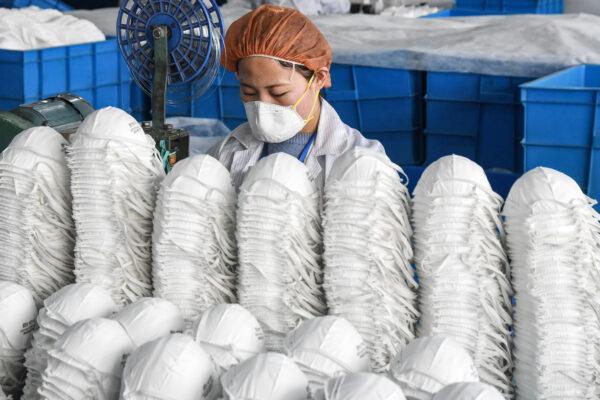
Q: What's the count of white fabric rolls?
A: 0